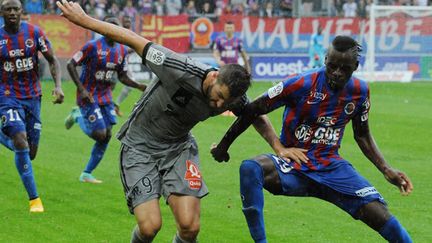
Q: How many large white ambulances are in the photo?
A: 0